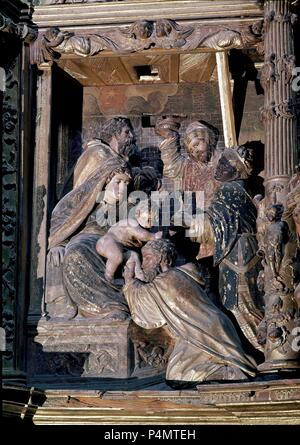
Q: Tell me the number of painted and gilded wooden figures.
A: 6